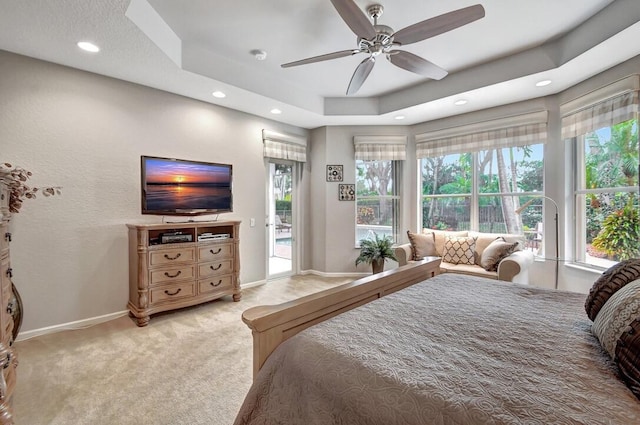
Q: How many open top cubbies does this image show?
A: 2